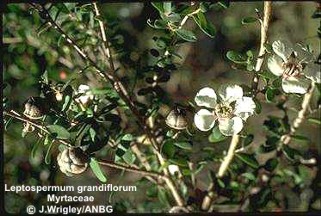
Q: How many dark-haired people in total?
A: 0